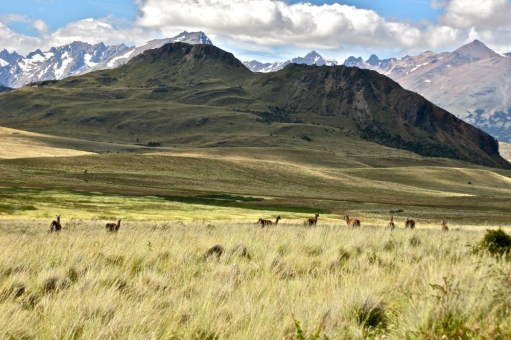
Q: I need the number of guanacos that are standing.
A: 8